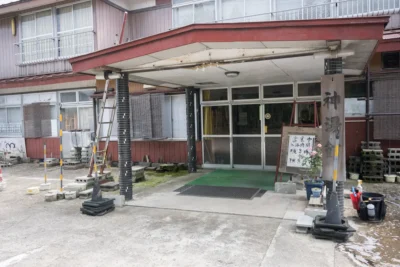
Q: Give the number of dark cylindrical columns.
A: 3